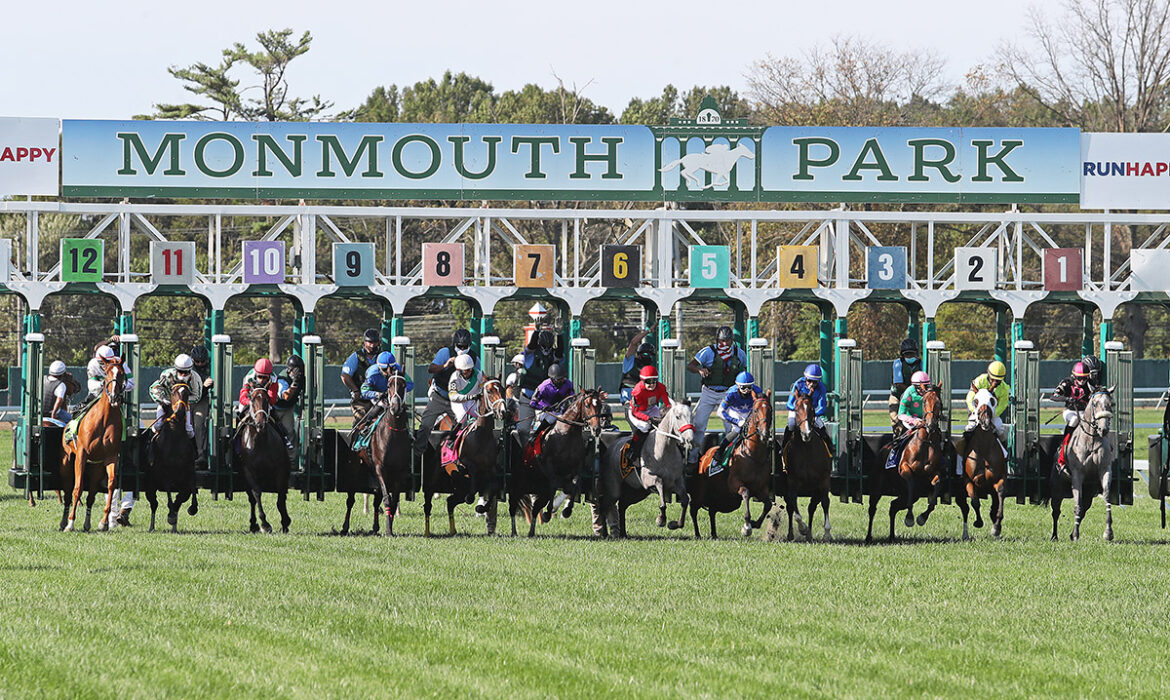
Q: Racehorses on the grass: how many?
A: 12